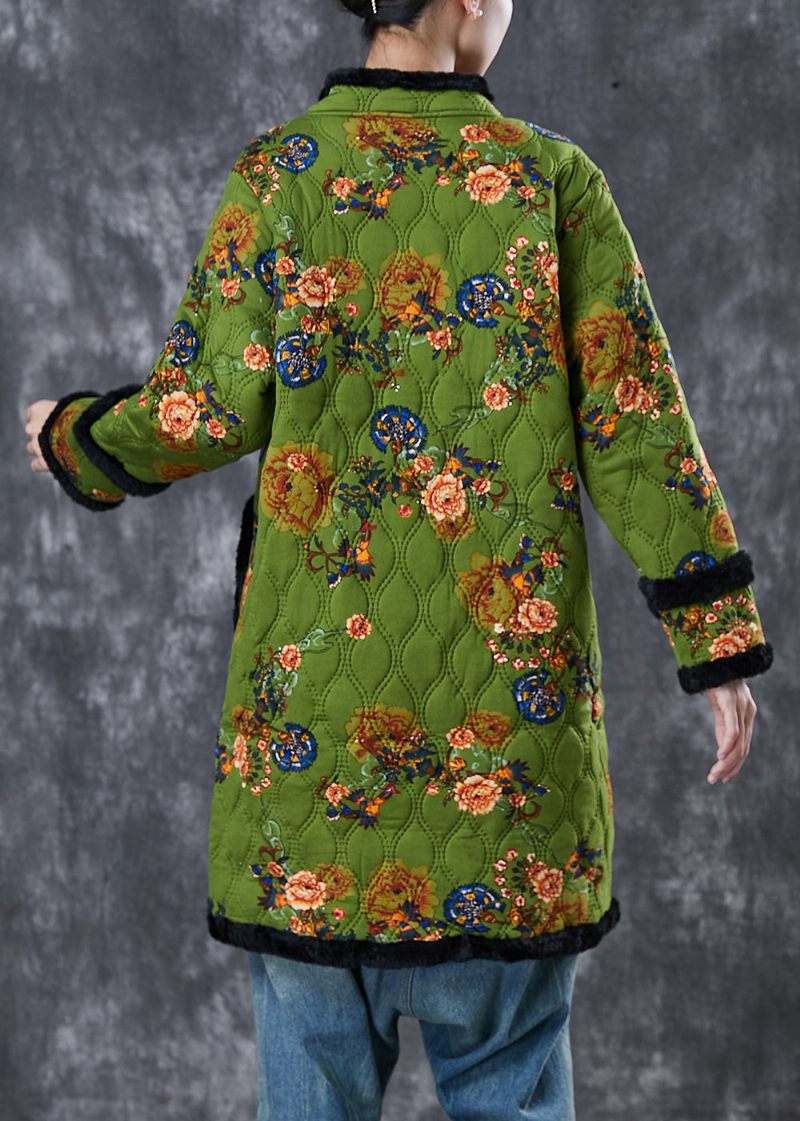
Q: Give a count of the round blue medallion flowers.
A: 11